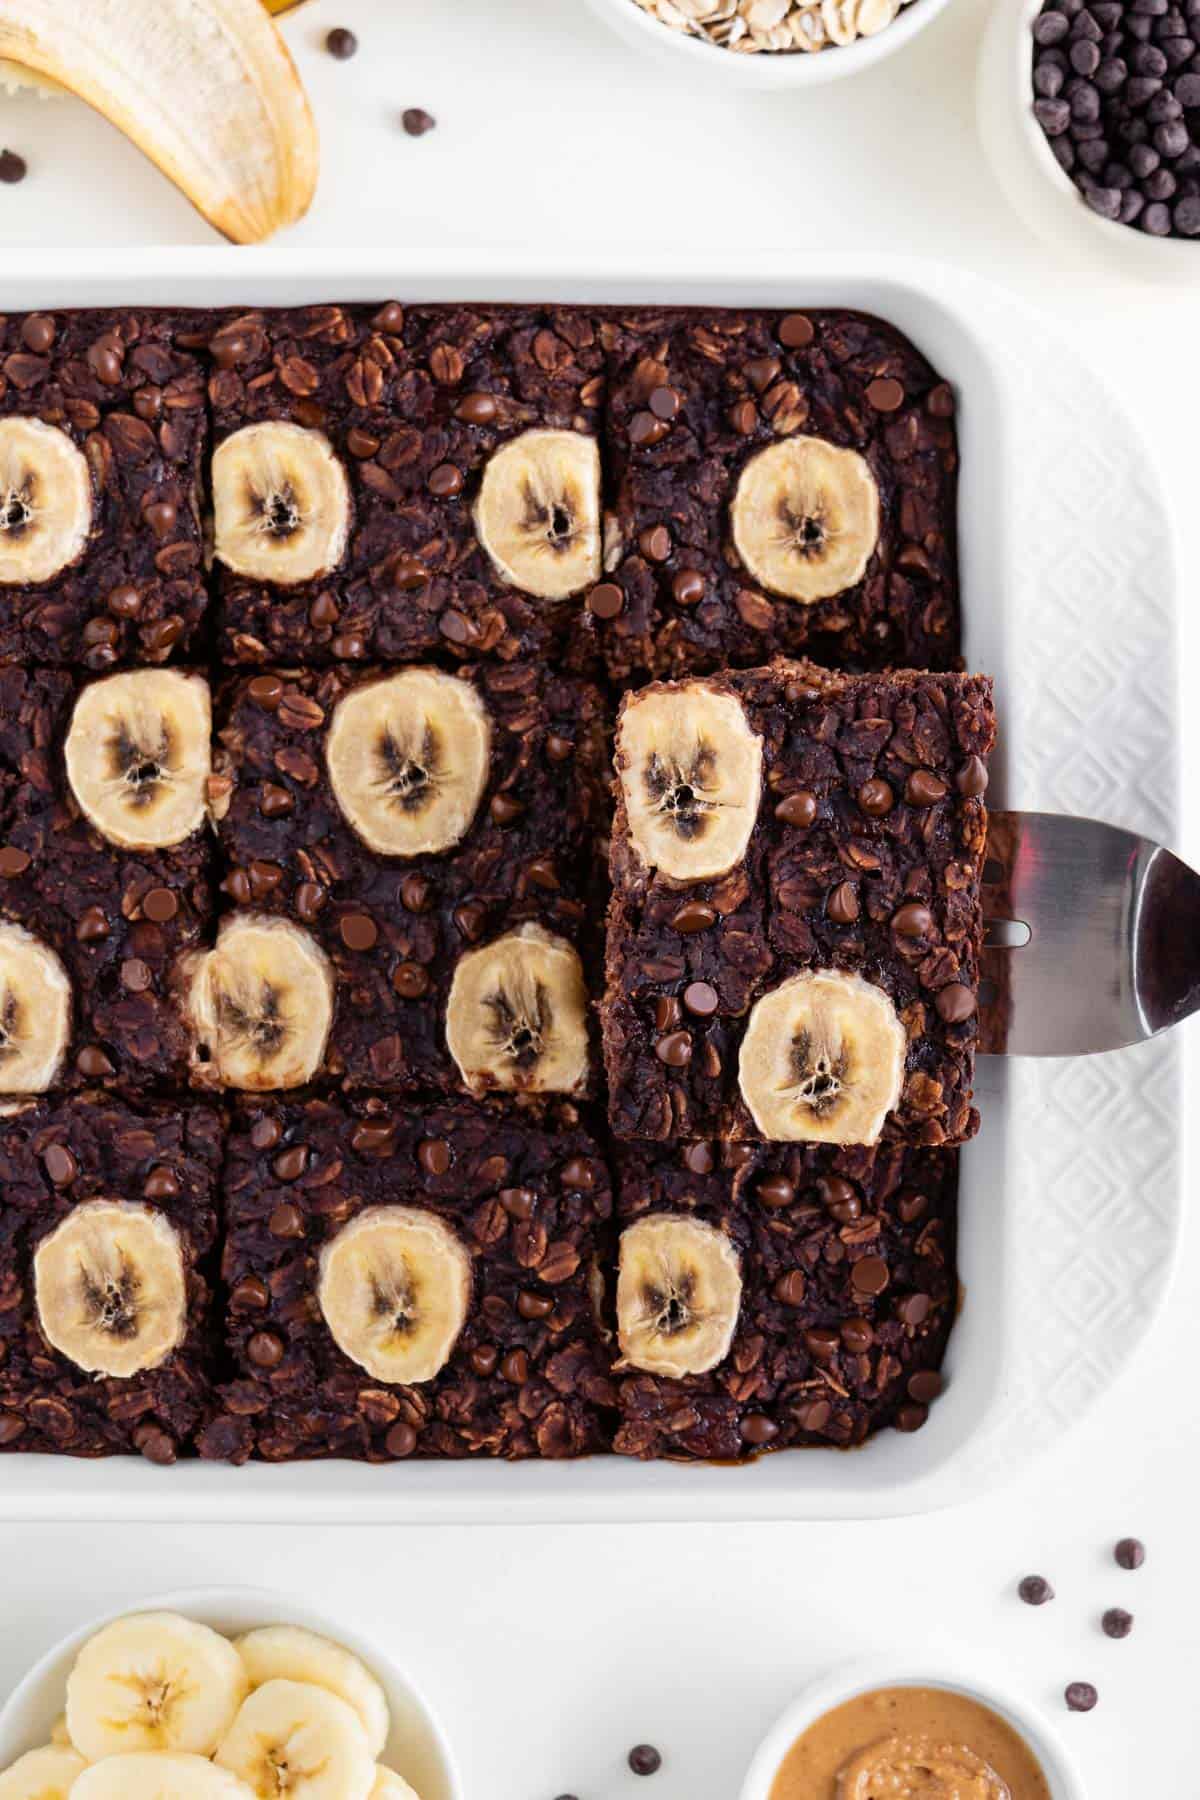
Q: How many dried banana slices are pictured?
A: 14